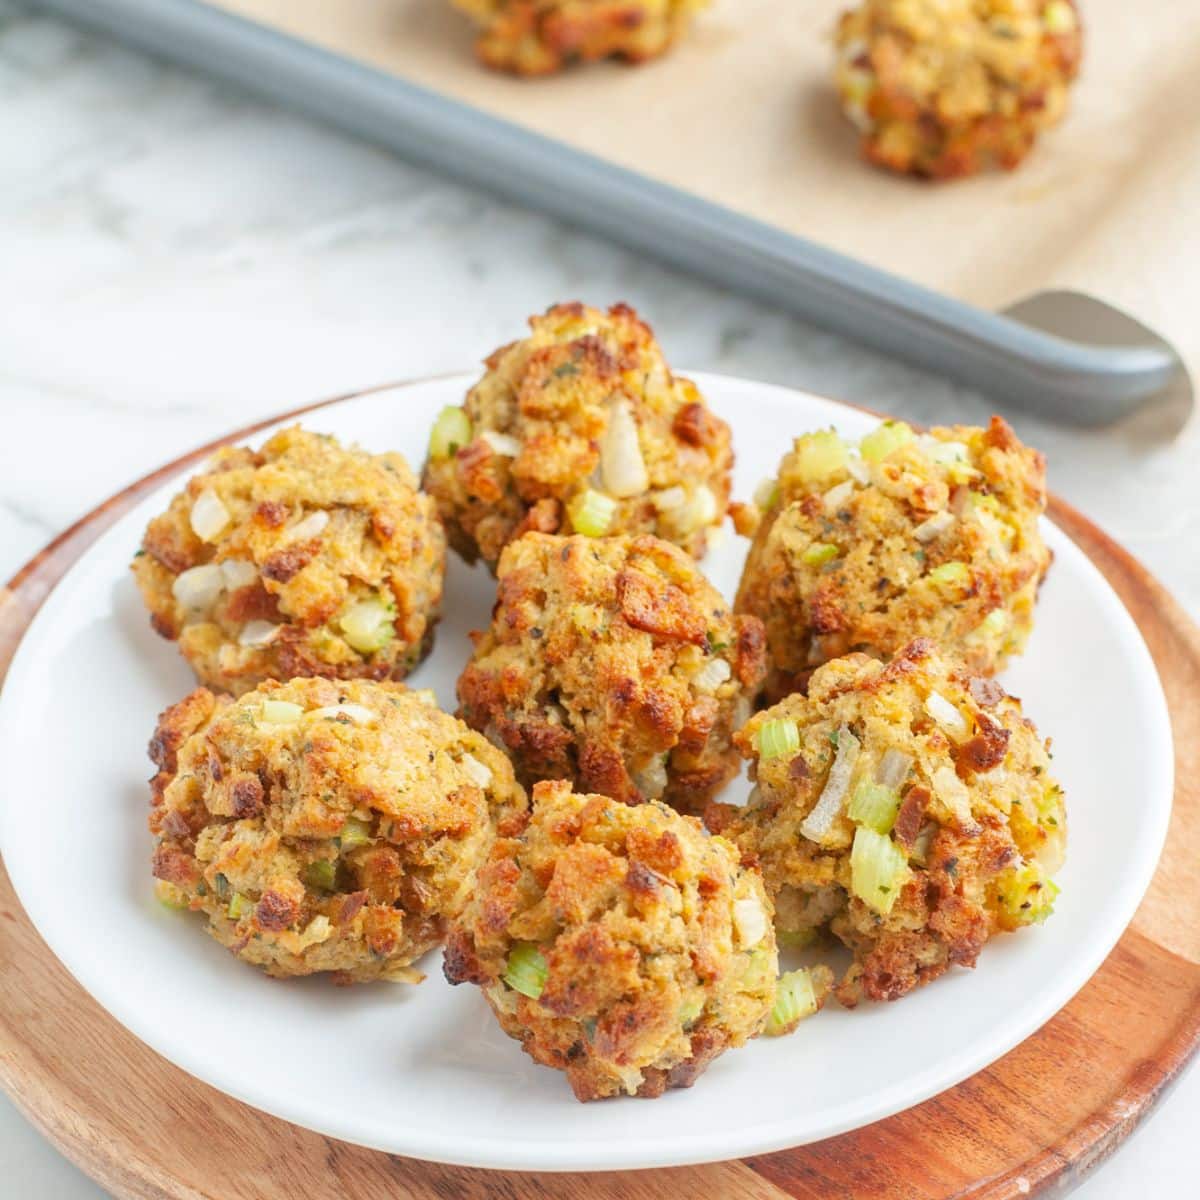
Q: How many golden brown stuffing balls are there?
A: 9